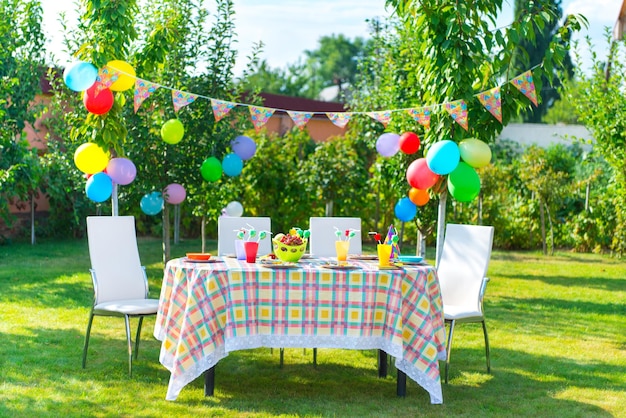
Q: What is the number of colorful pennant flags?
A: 12